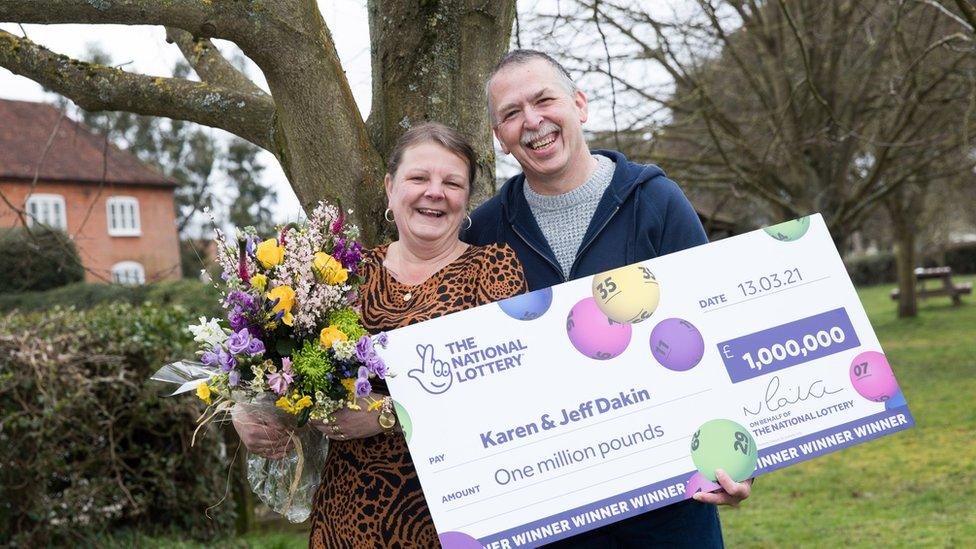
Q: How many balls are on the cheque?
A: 11